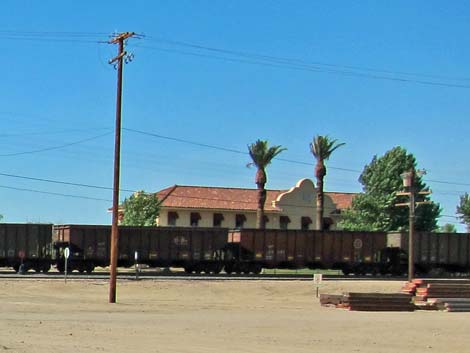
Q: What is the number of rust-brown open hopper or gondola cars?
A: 4